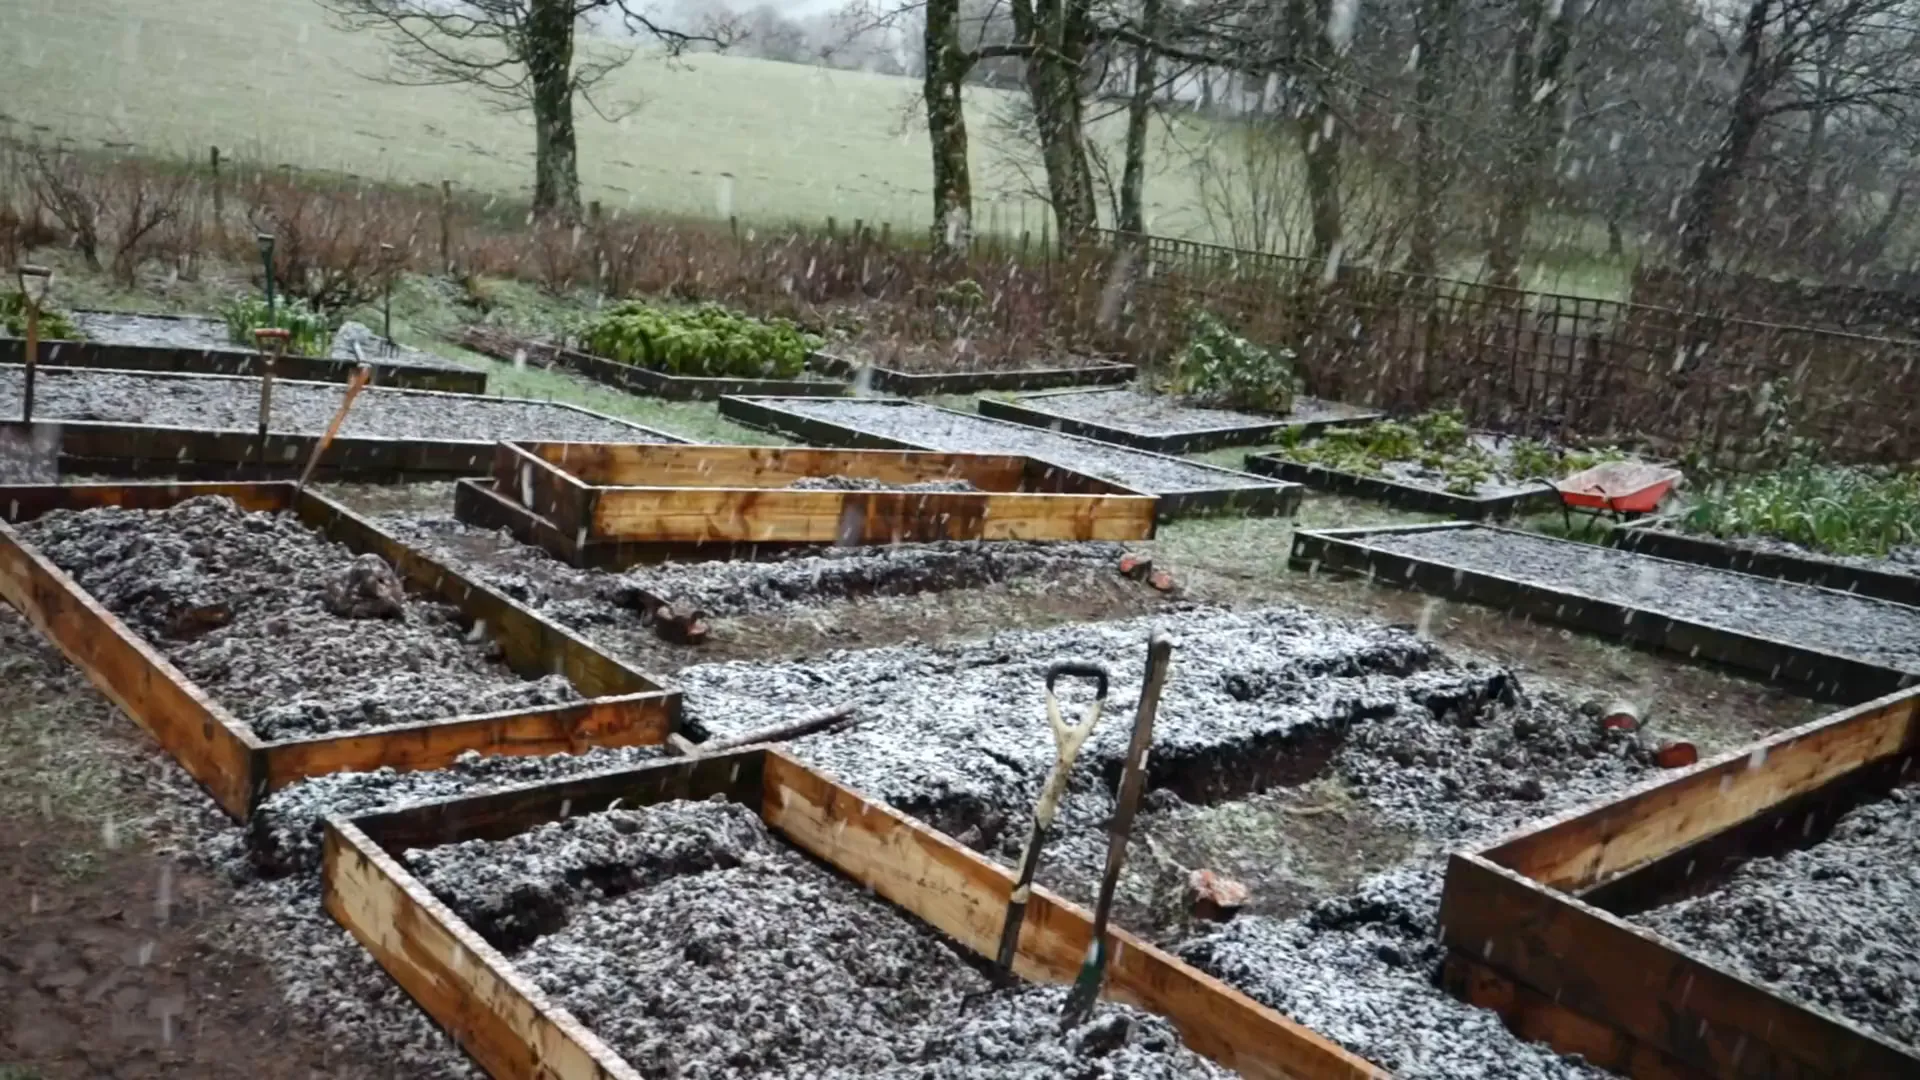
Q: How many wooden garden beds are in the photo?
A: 13